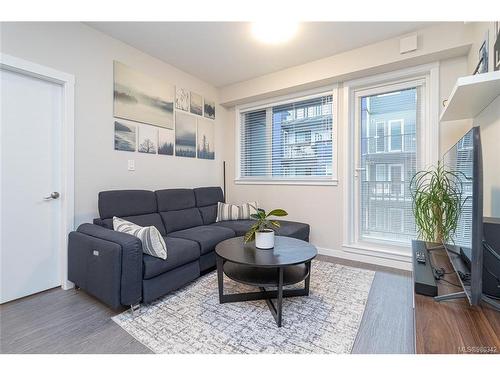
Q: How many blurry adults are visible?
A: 0